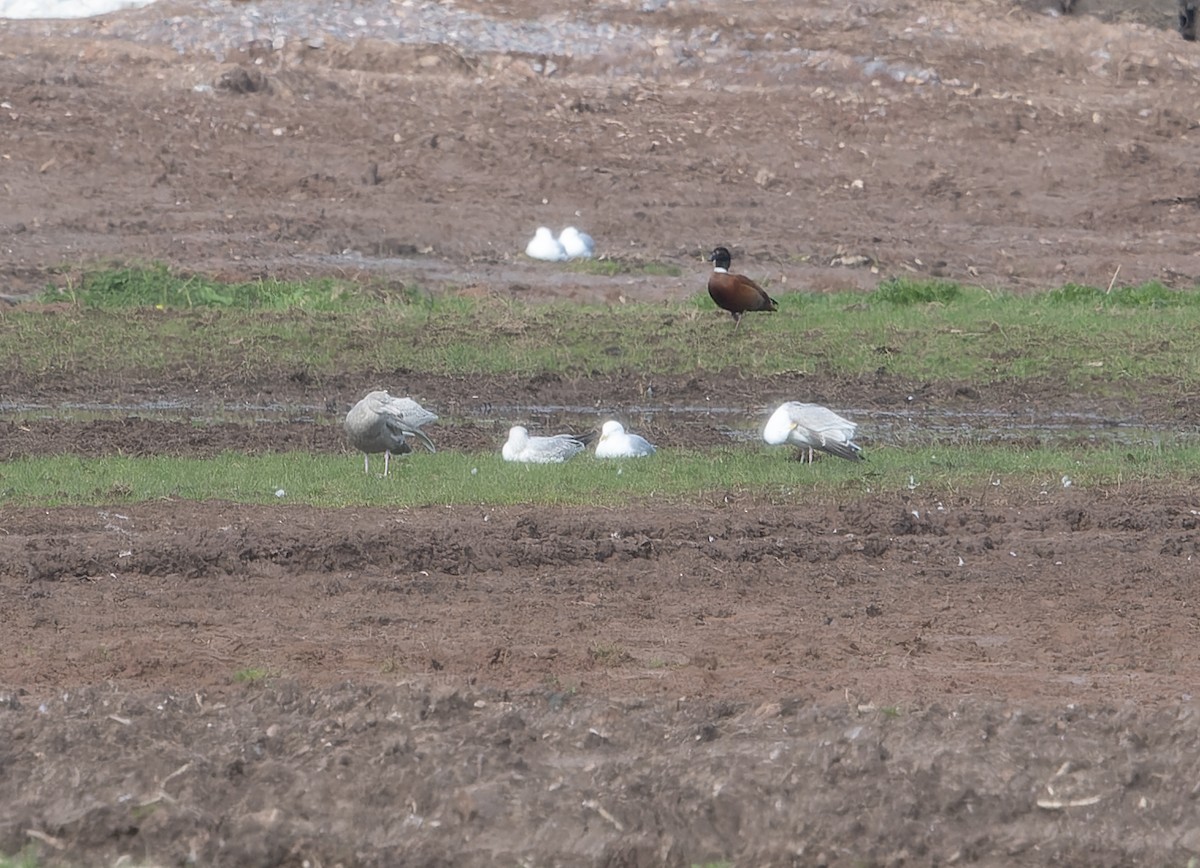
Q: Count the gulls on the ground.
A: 6